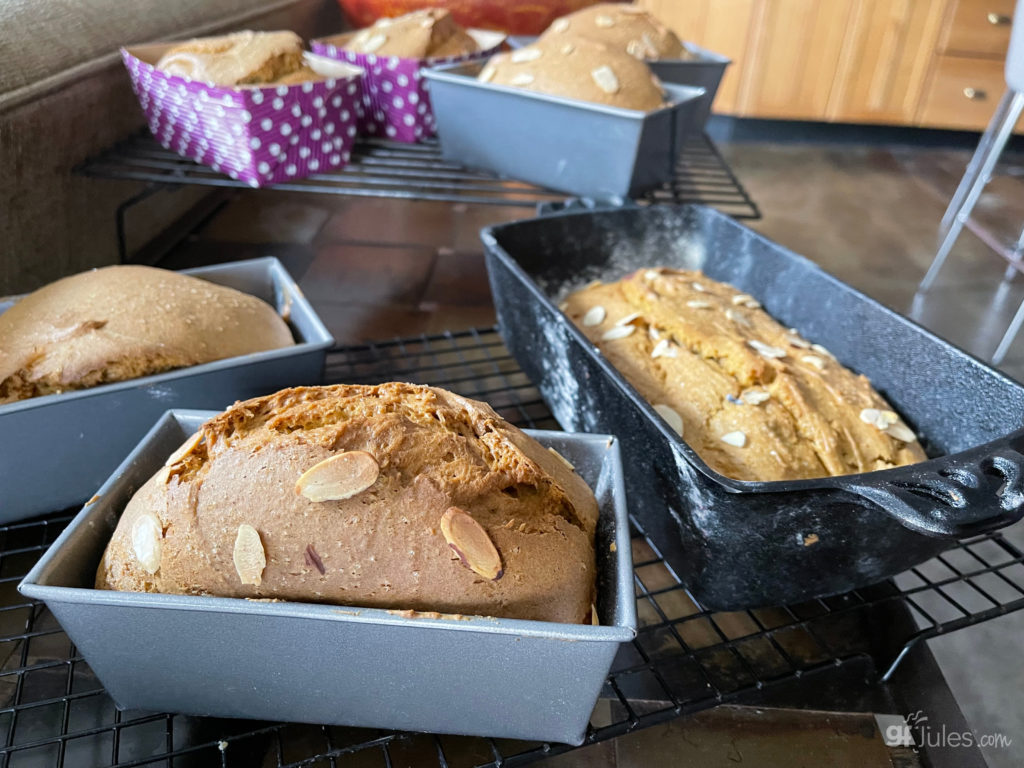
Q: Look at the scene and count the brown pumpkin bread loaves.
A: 7